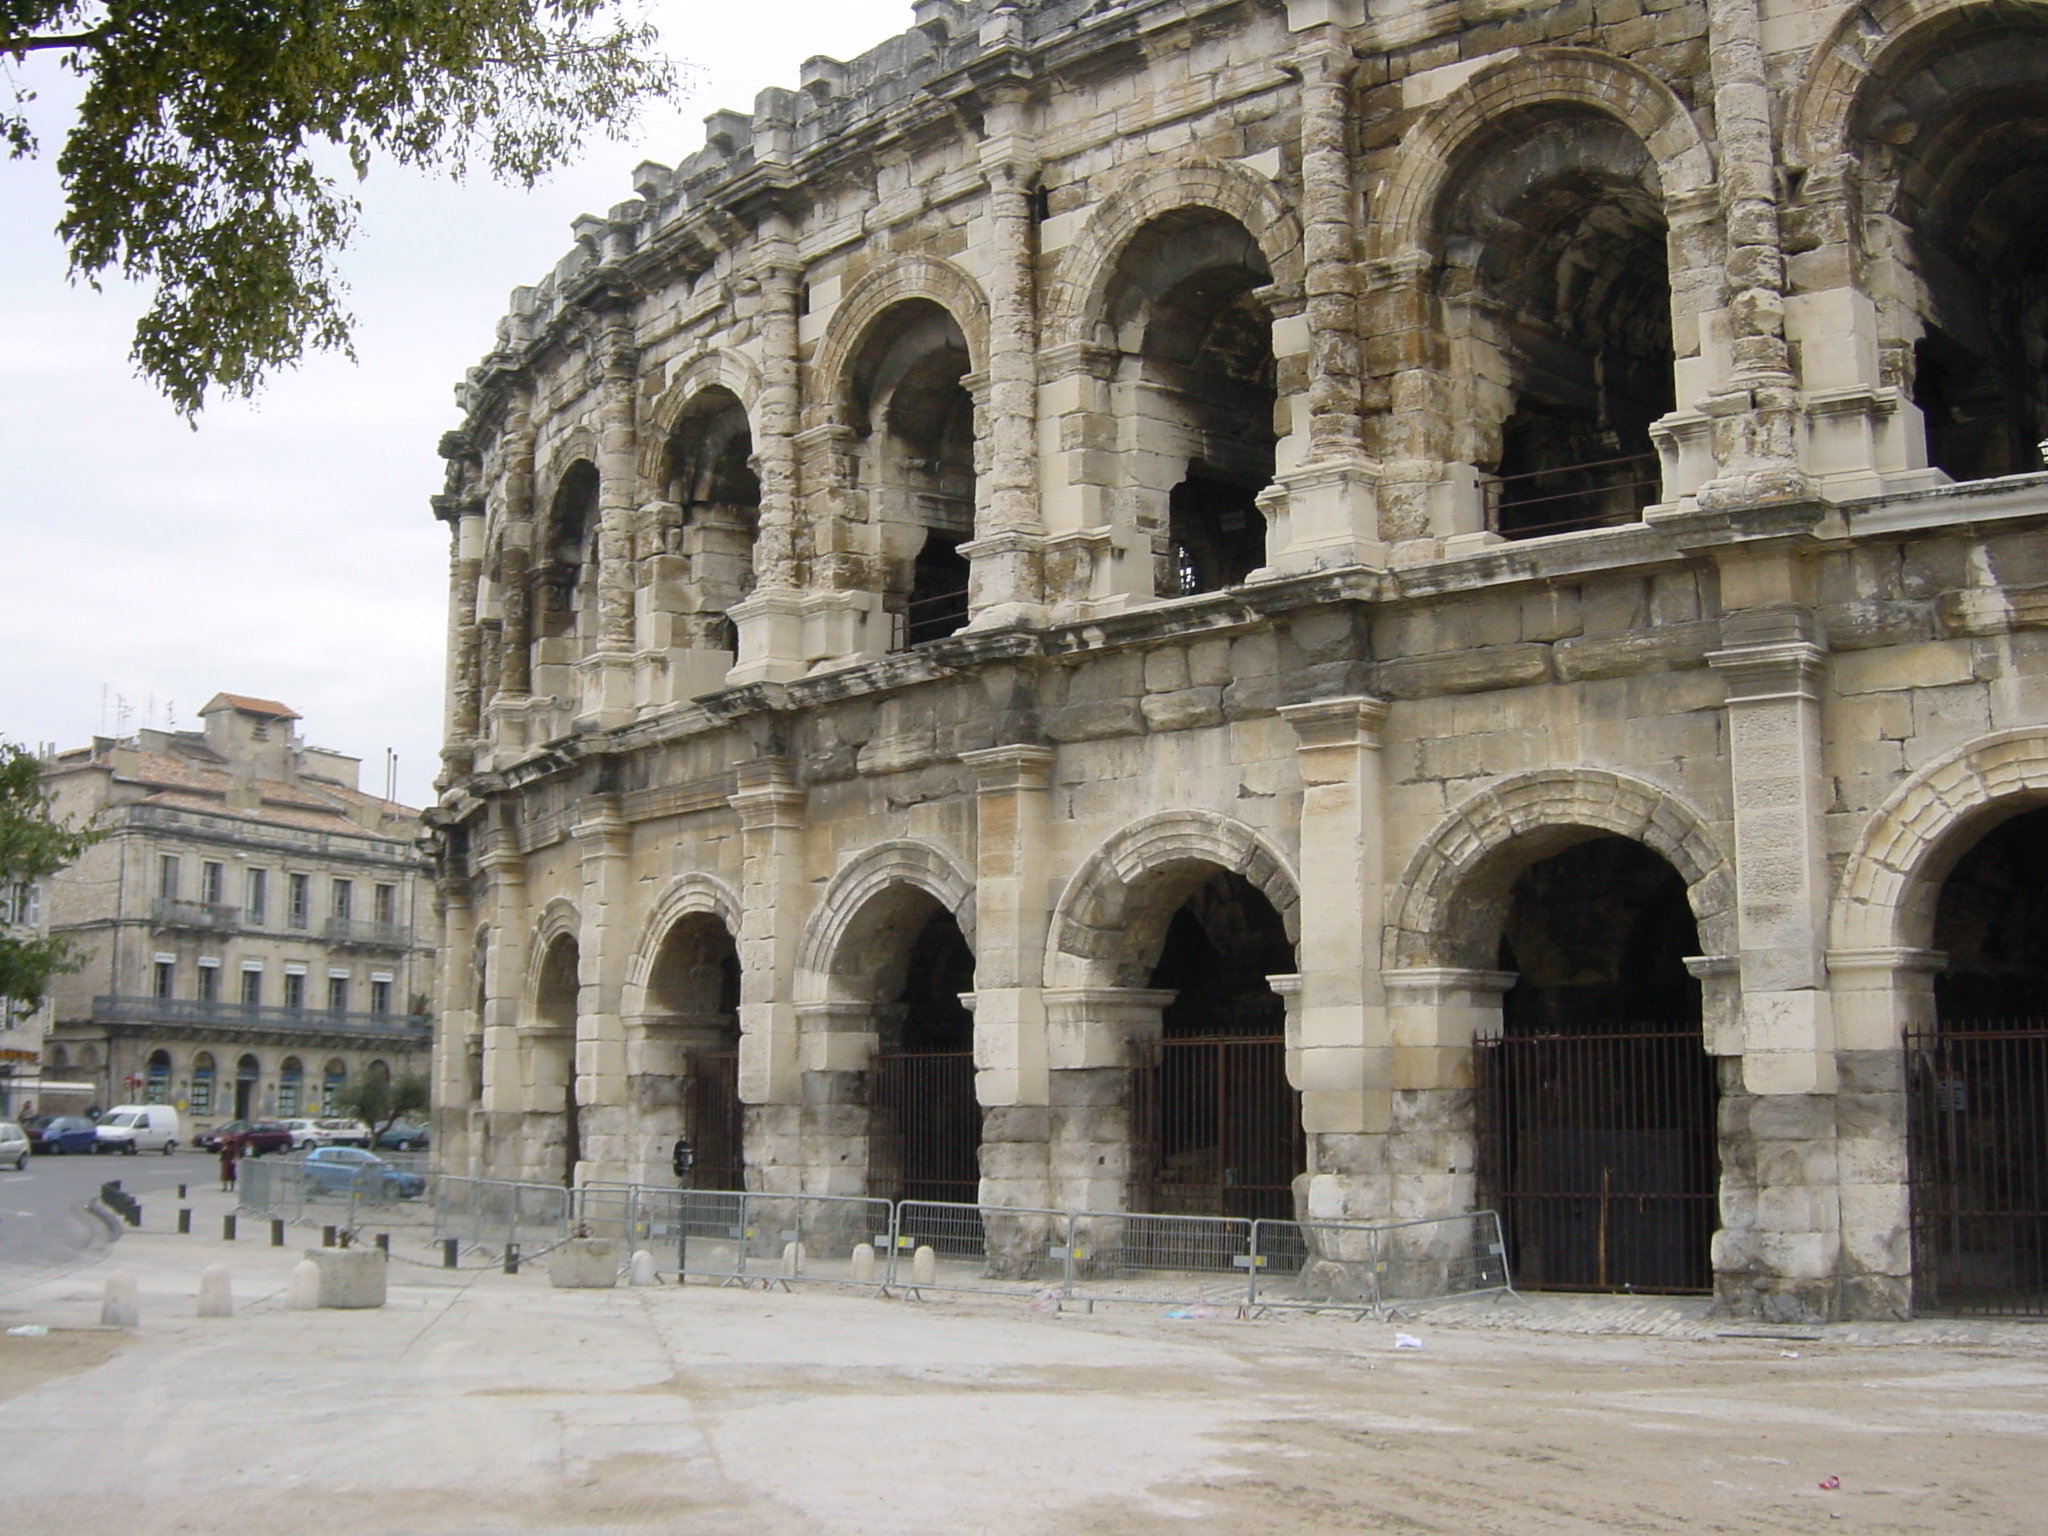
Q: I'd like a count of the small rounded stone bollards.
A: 8